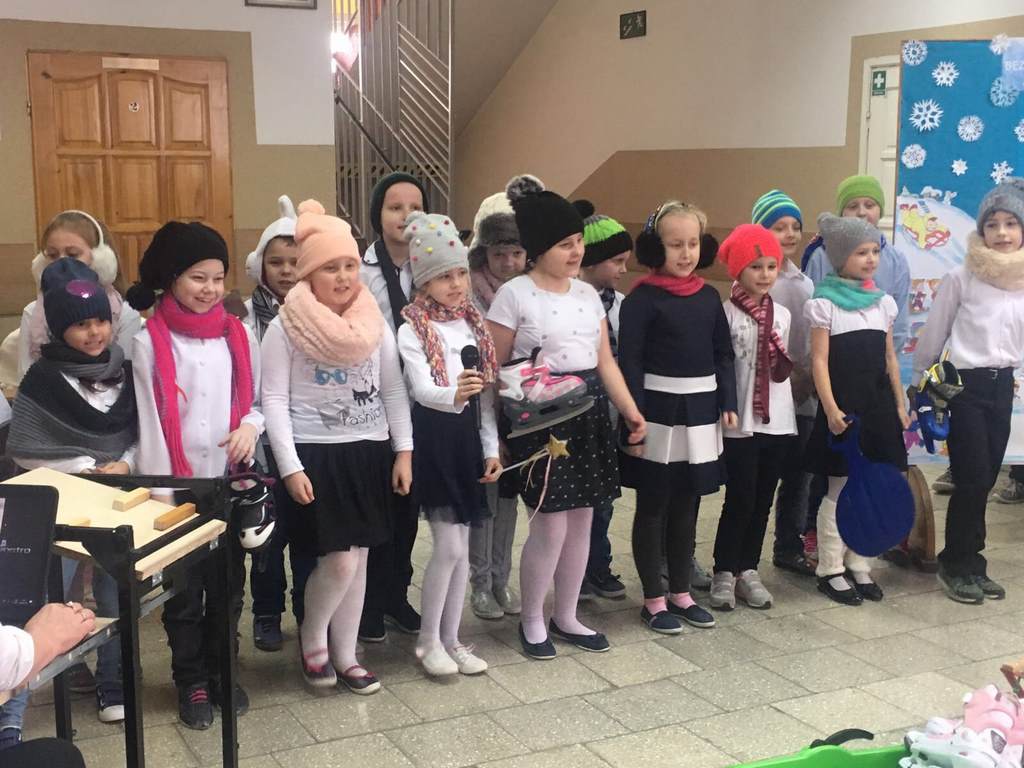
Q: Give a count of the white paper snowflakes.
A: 10